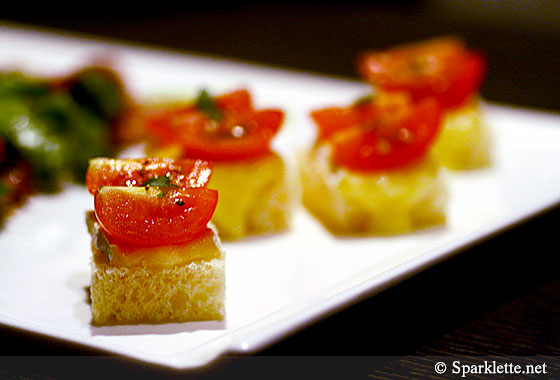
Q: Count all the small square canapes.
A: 4